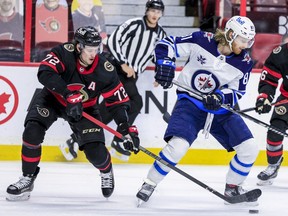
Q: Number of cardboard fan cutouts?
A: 3